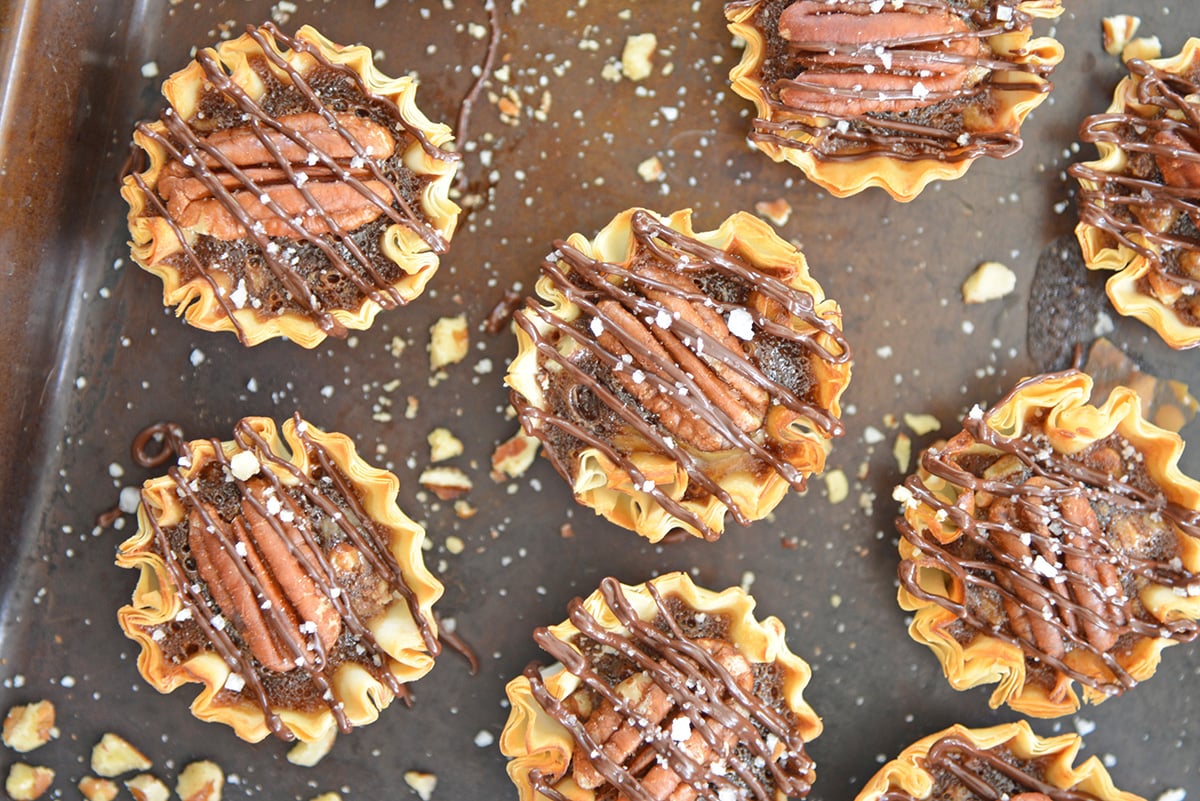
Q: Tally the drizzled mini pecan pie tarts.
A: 8